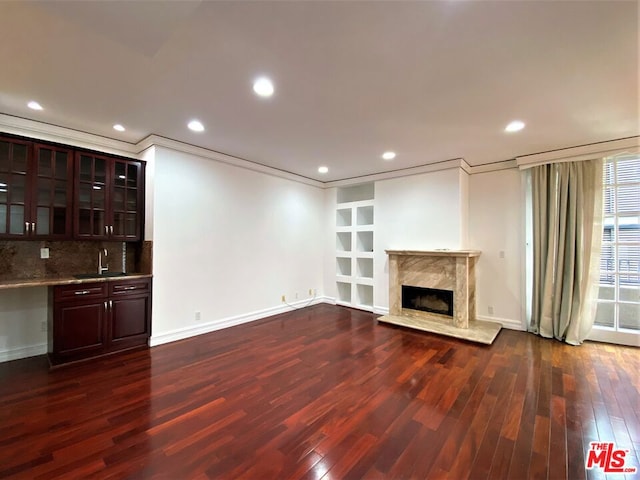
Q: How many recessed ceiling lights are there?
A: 7